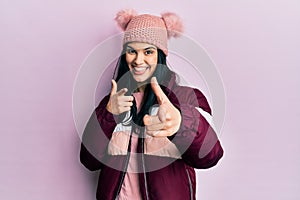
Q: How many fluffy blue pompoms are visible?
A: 0